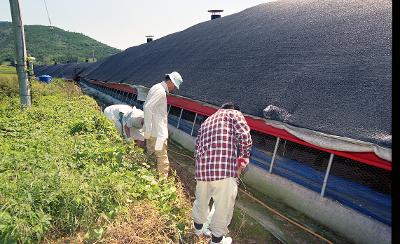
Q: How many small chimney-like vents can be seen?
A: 2